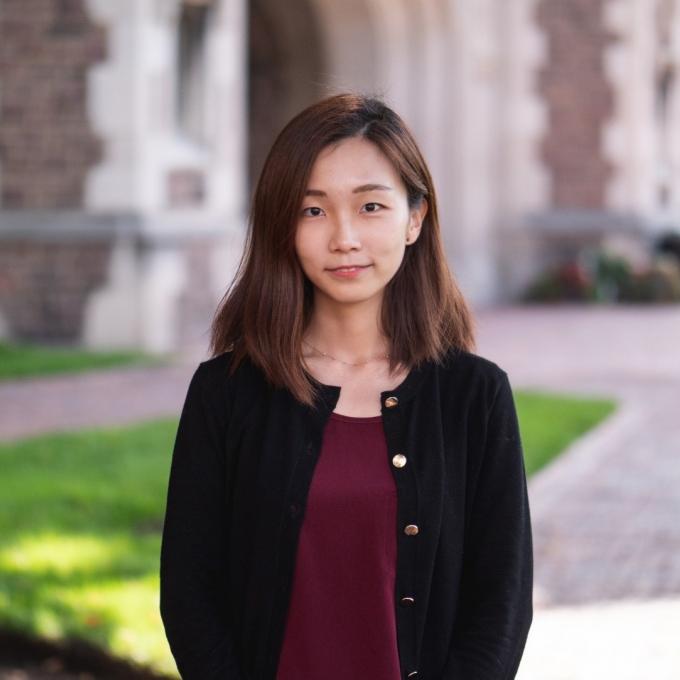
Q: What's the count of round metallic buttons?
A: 5